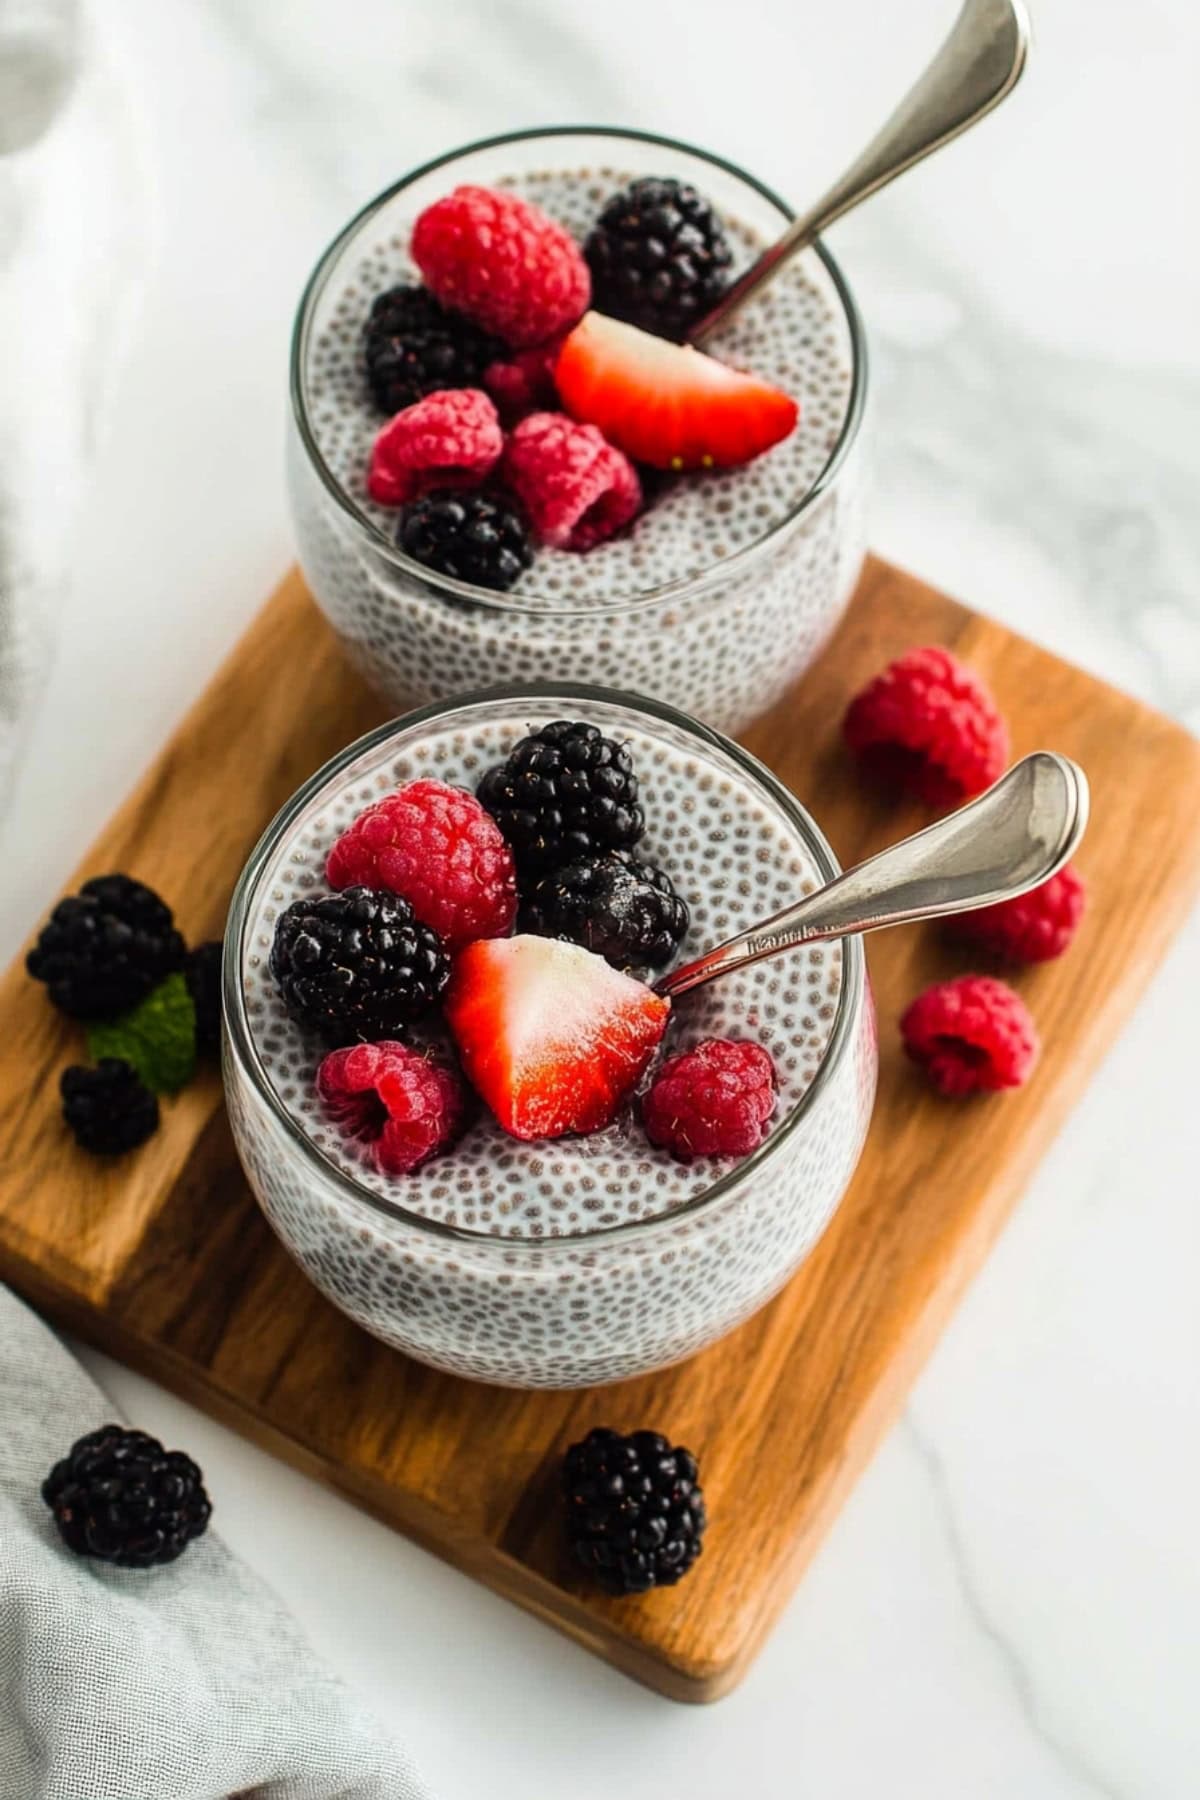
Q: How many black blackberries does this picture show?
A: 11